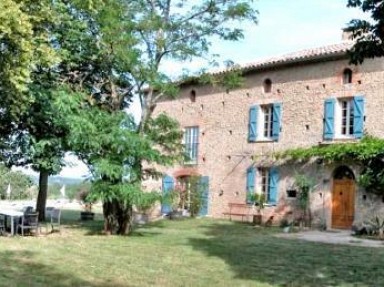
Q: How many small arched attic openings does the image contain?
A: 3